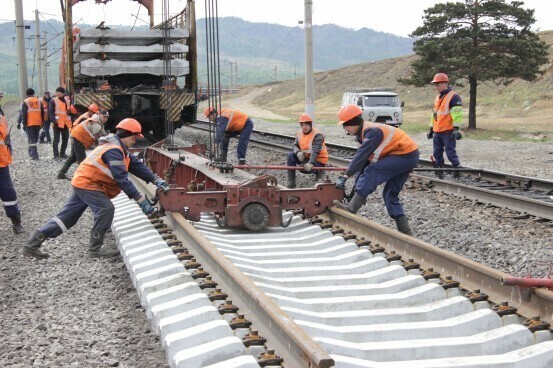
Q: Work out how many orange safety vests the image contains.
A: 11